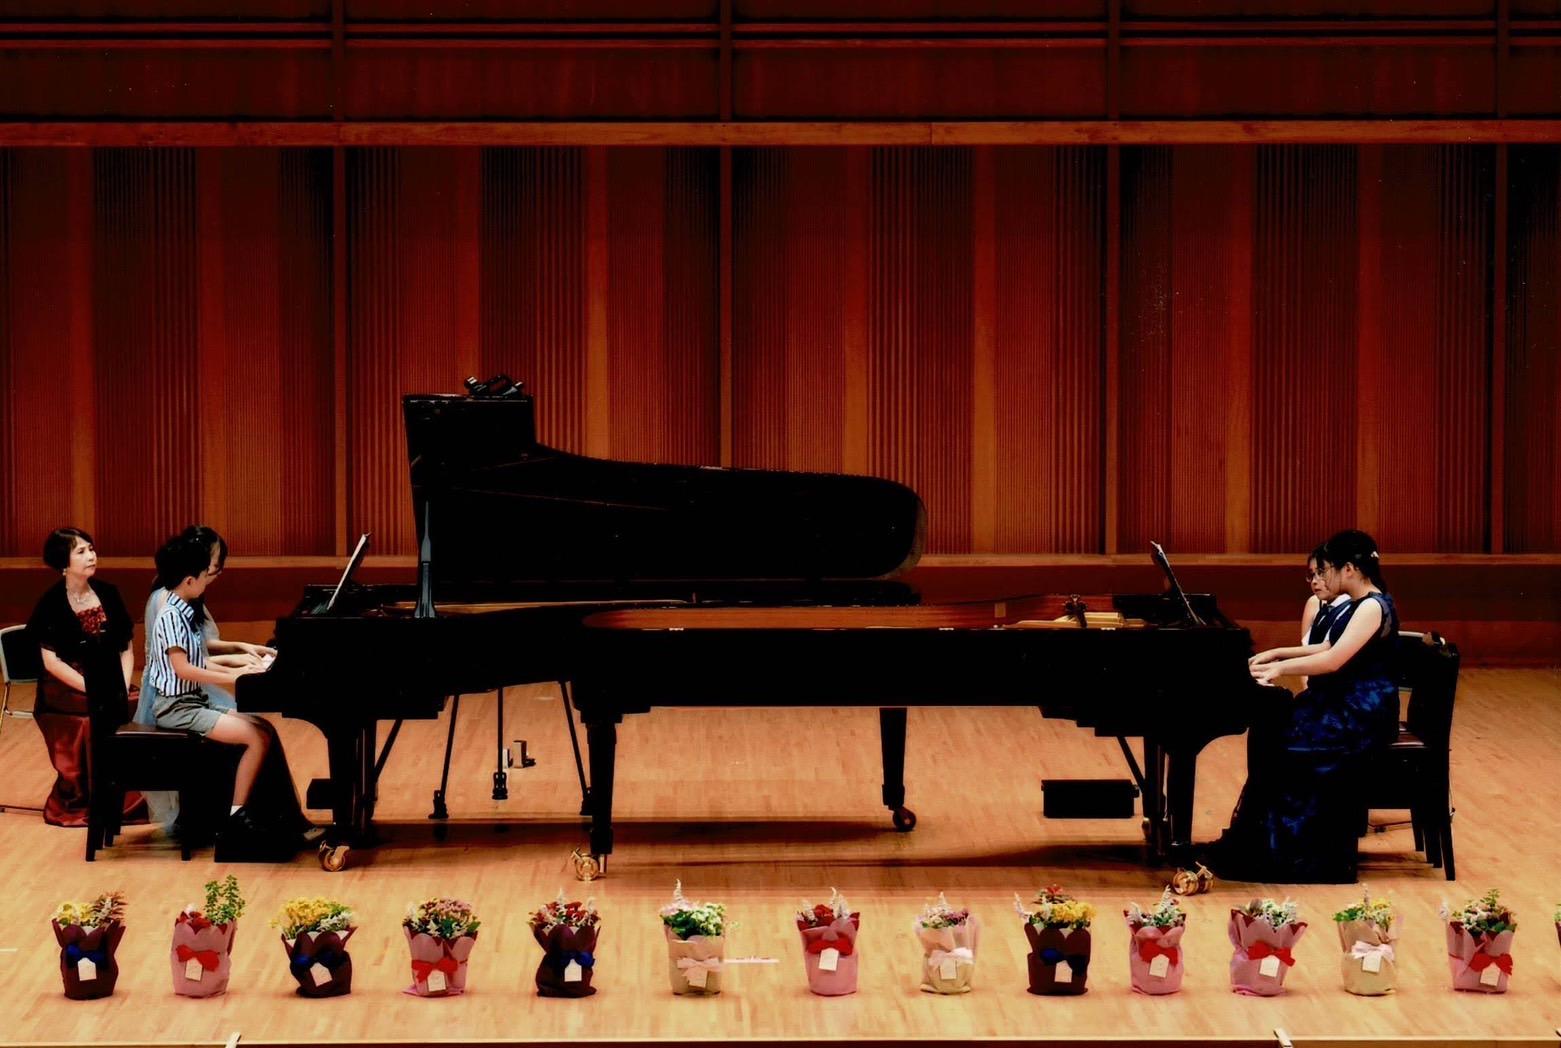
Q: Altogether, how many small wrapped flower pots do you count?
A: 13